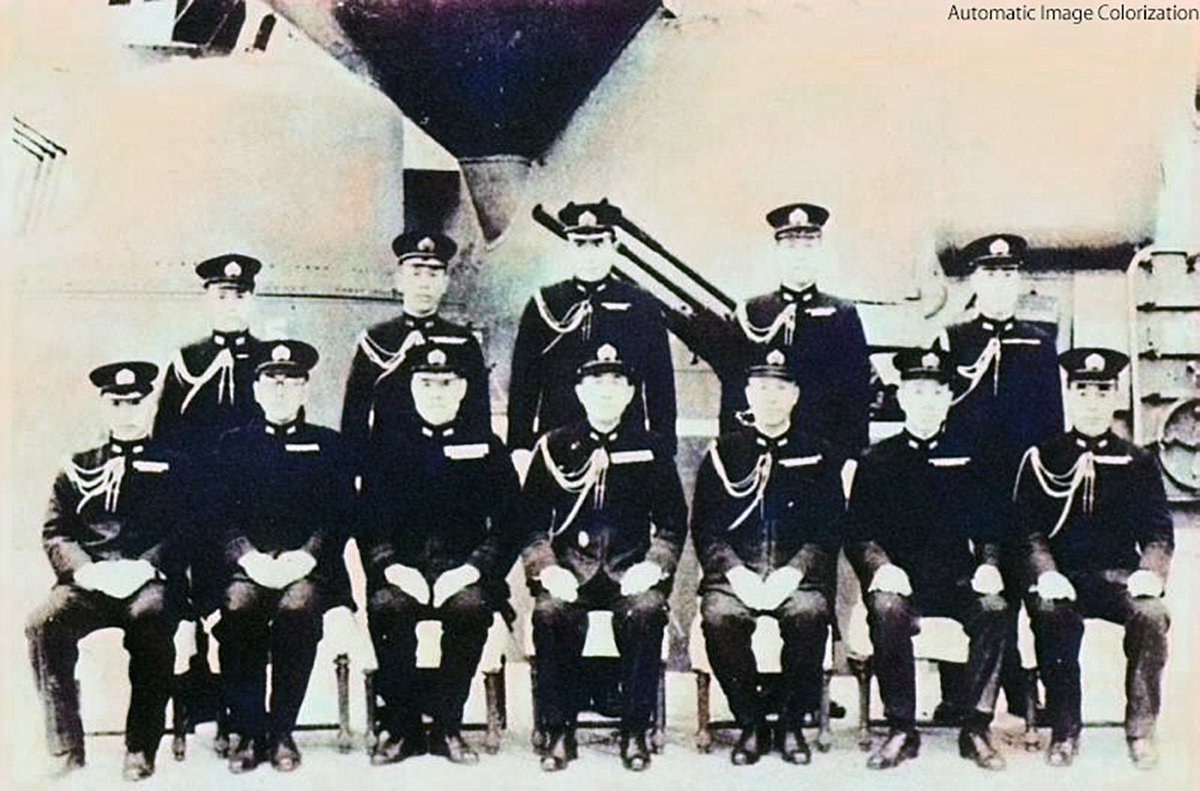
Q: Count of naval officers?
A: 12